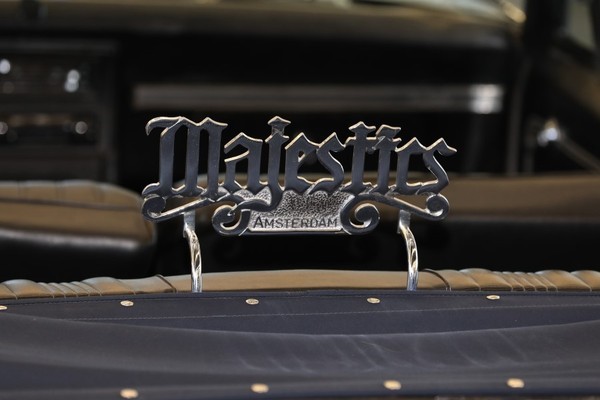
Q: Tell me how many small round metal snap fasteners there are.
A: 9